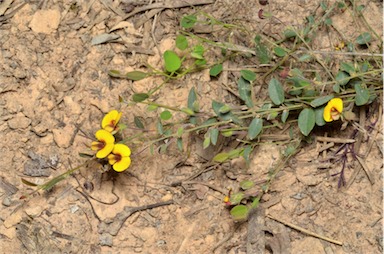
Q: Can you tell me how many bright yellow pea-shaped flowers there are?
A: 4